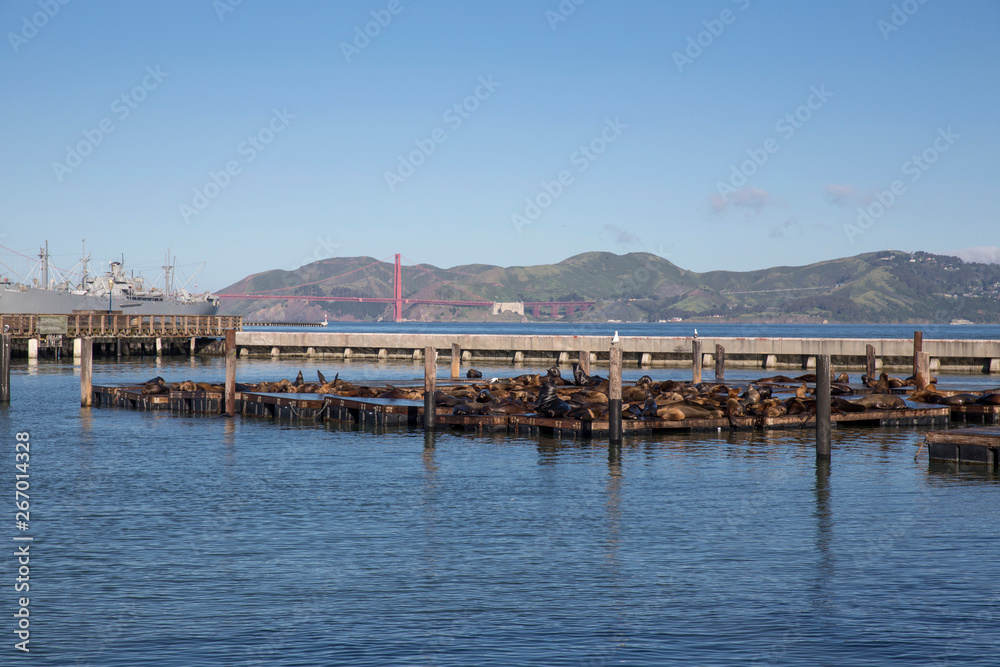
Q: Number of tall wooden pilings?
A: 13